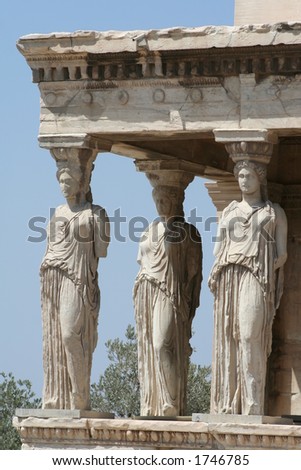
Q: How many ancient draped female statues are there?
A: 3